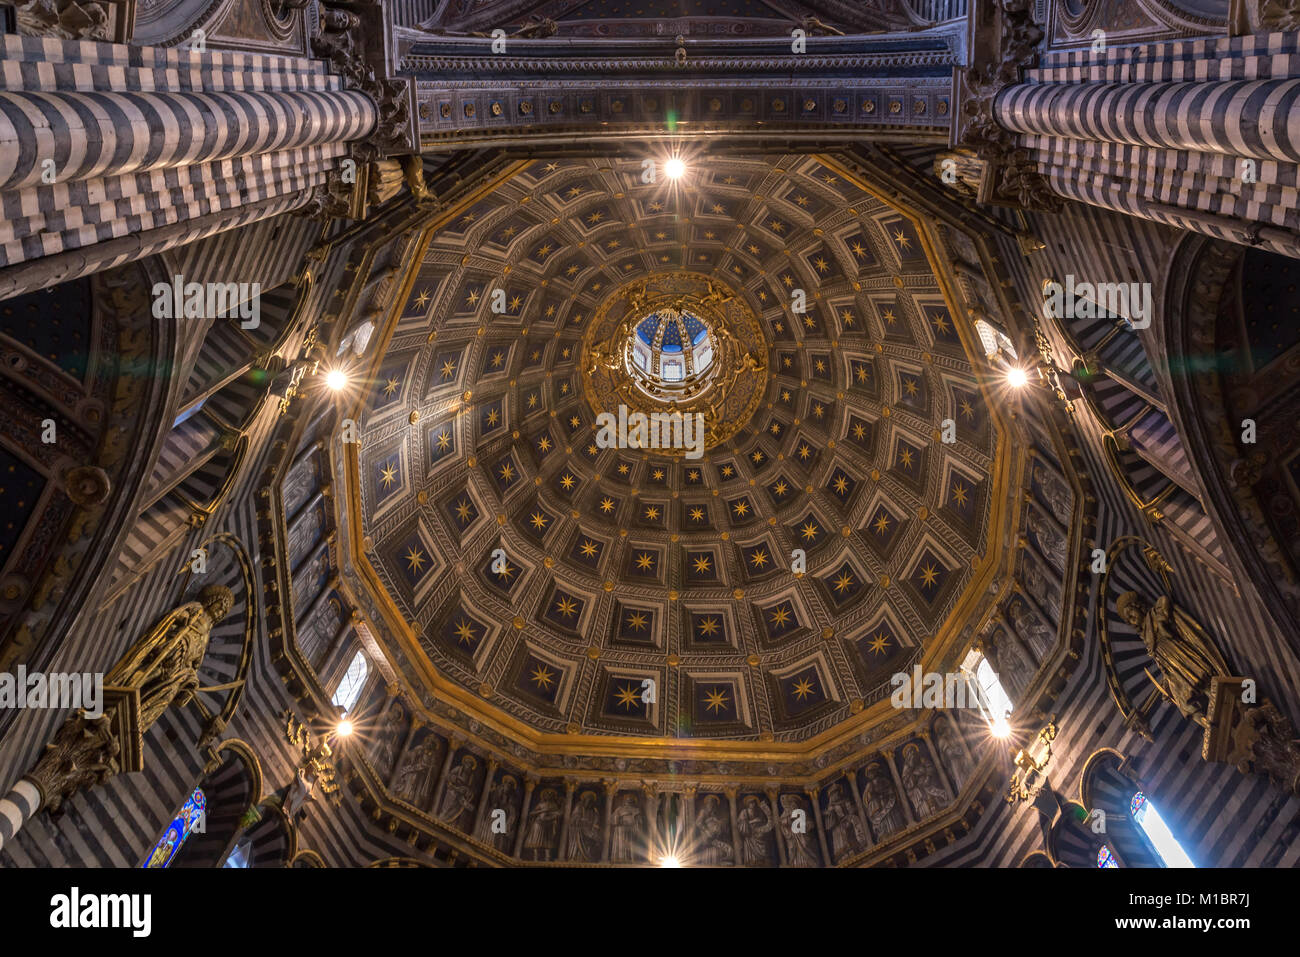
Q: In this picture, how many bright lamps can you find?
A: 6